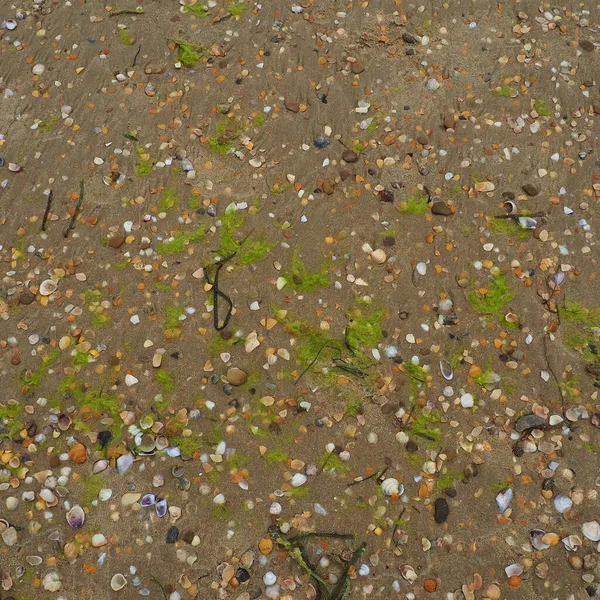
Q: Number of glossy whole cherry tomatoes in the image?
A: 0